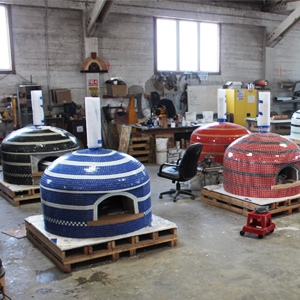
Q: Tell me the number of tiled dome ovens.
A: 5